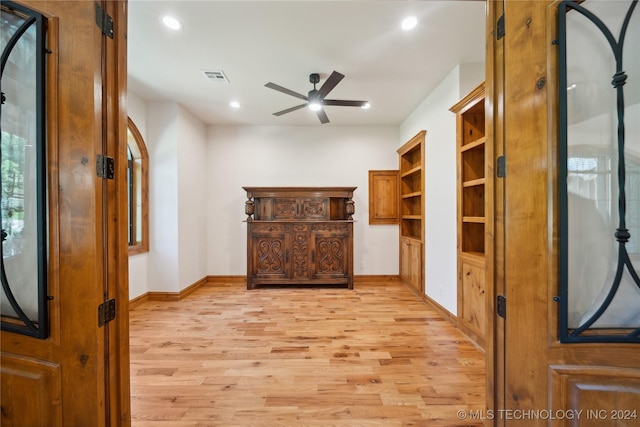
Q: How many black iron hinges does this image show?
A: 6